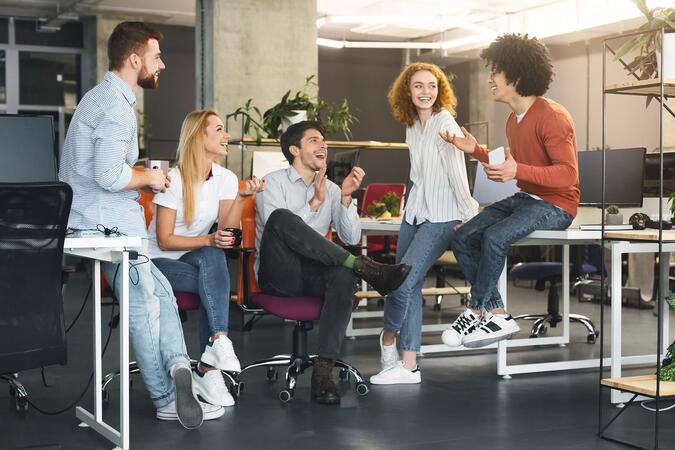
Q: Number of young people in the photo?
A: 5